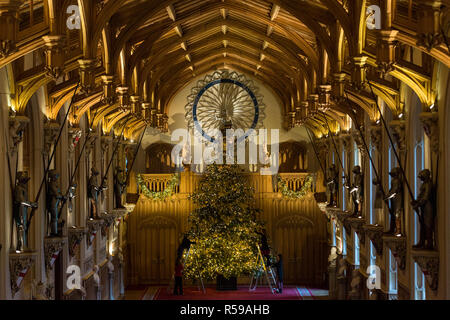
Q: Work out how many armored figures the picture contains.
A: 8